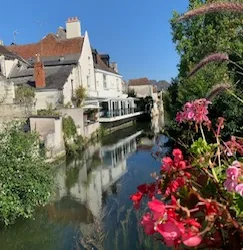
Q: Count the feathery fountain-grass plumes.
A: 3